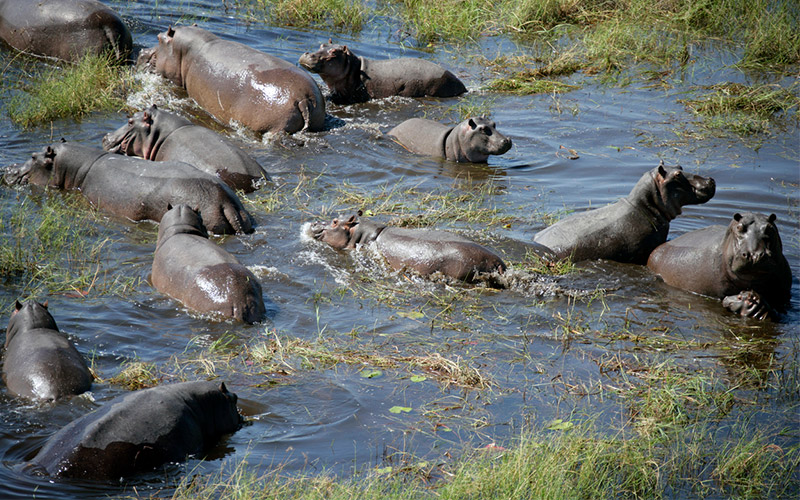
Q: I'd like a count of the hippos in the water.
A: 13